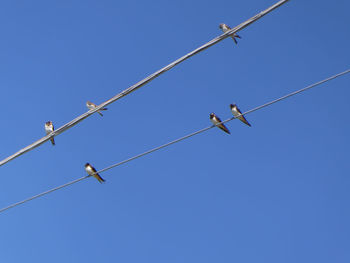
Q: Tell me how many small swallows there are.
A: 6